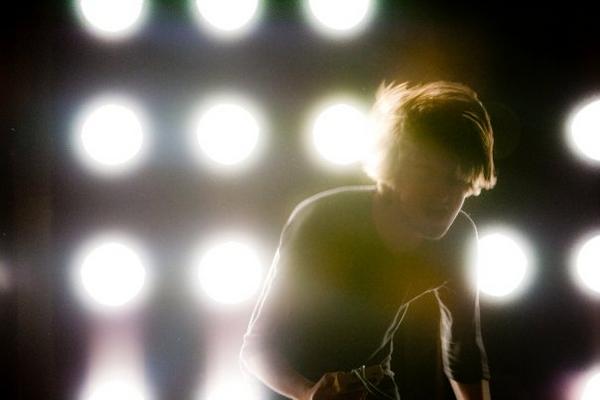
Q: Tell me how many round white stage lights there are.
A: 14